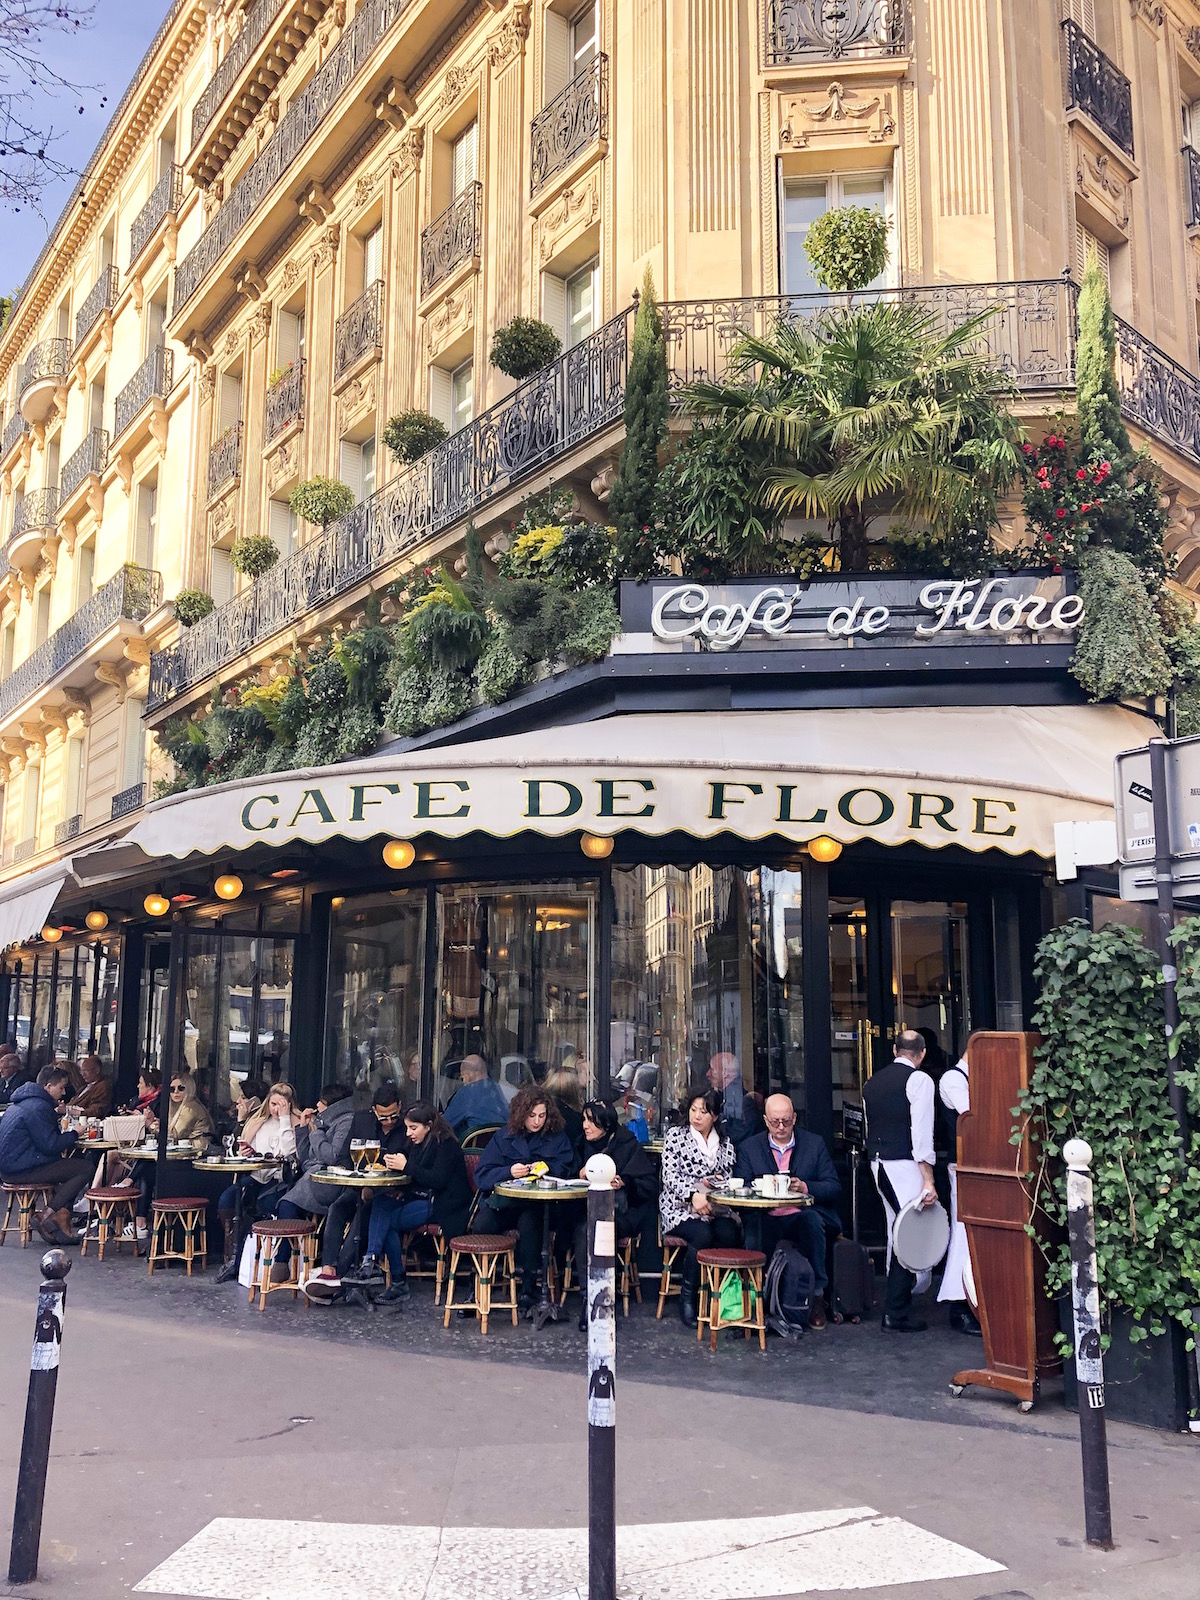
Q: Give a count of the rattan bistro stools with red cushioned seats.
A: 6